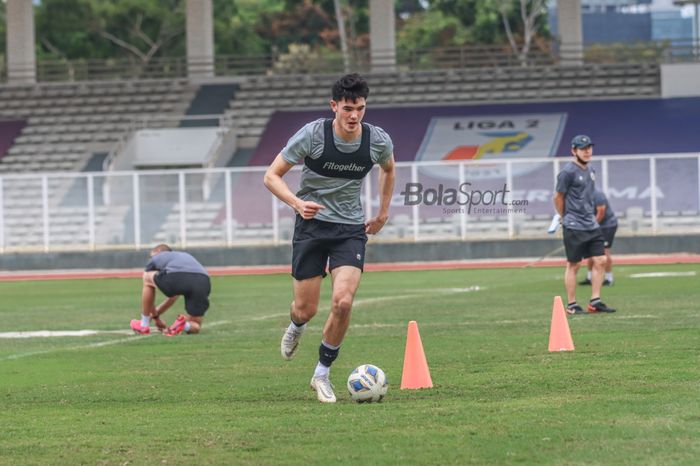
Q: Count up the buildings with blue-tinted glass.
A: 1